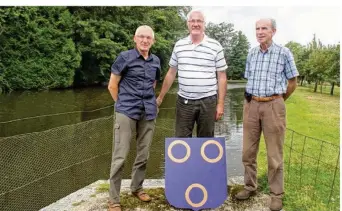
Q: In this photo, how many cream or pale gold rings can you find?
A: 3